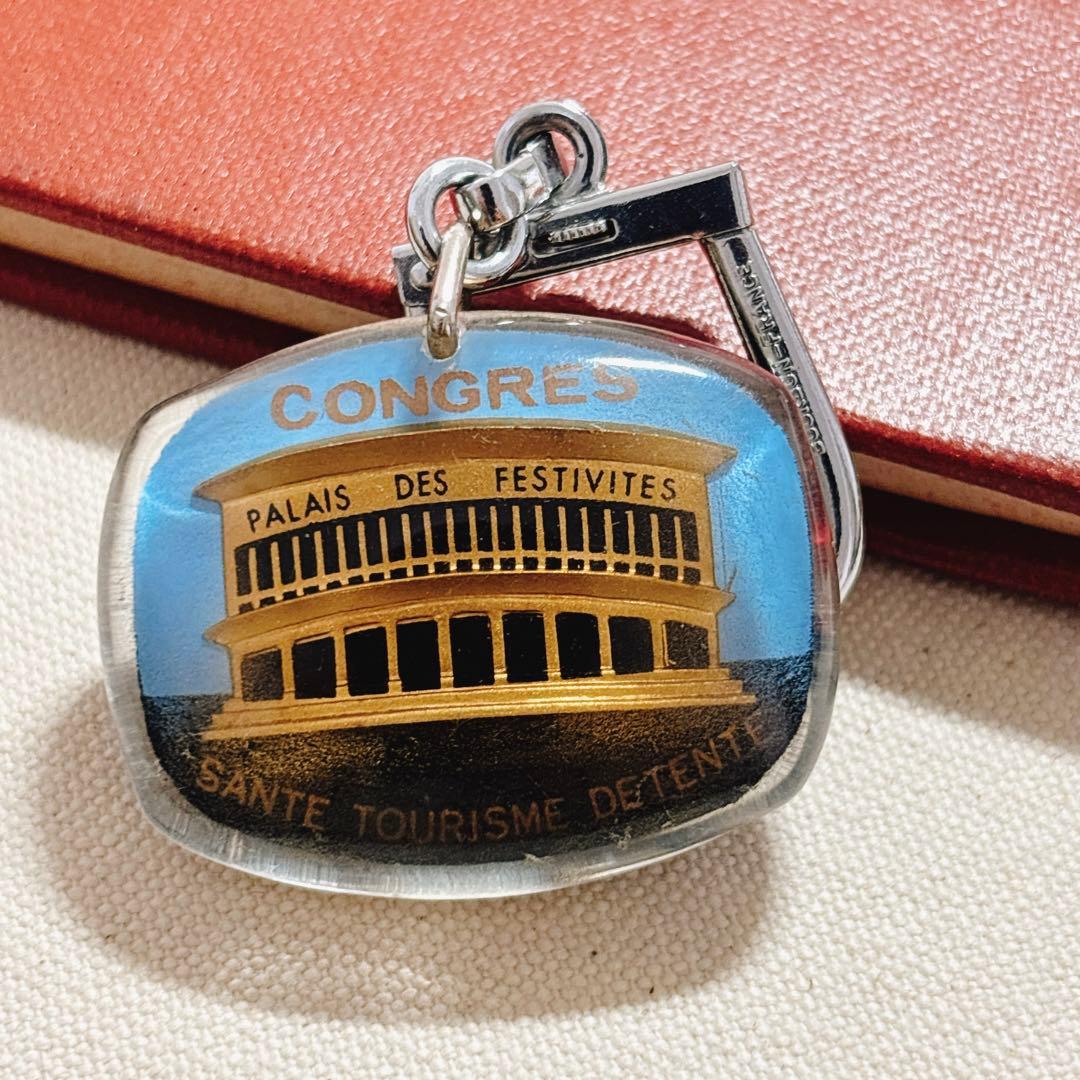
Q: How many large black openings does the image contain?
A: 9